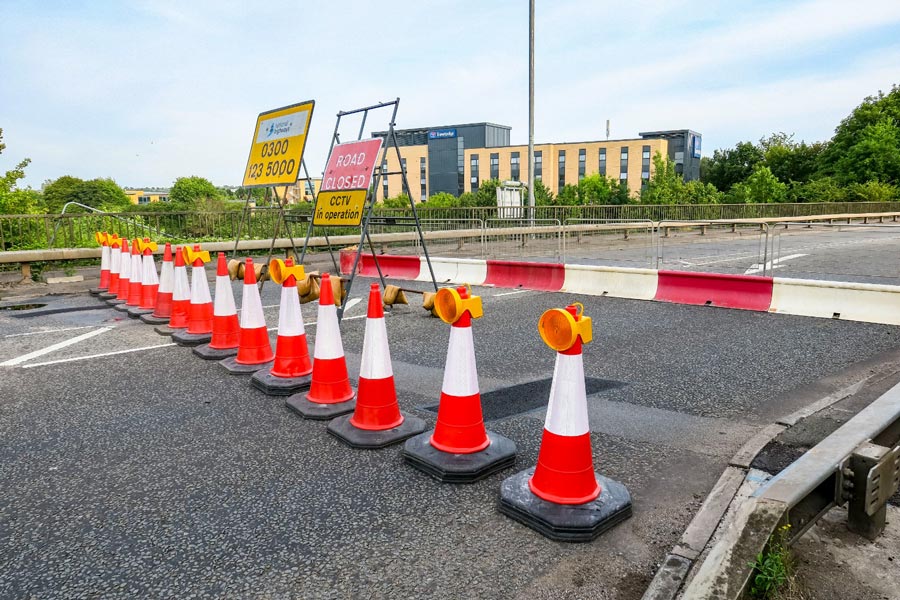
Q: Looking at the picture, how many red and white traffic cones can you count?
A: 15